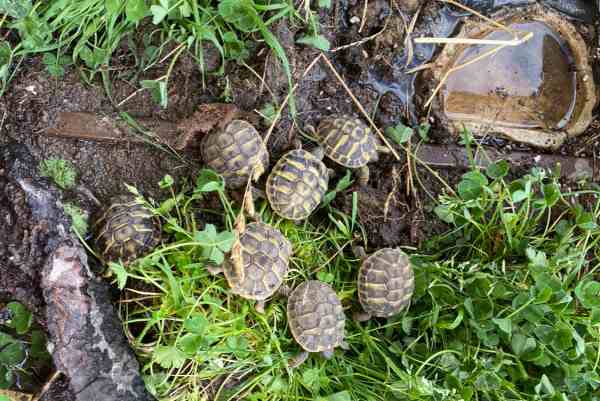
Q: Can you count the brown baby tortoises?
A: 7